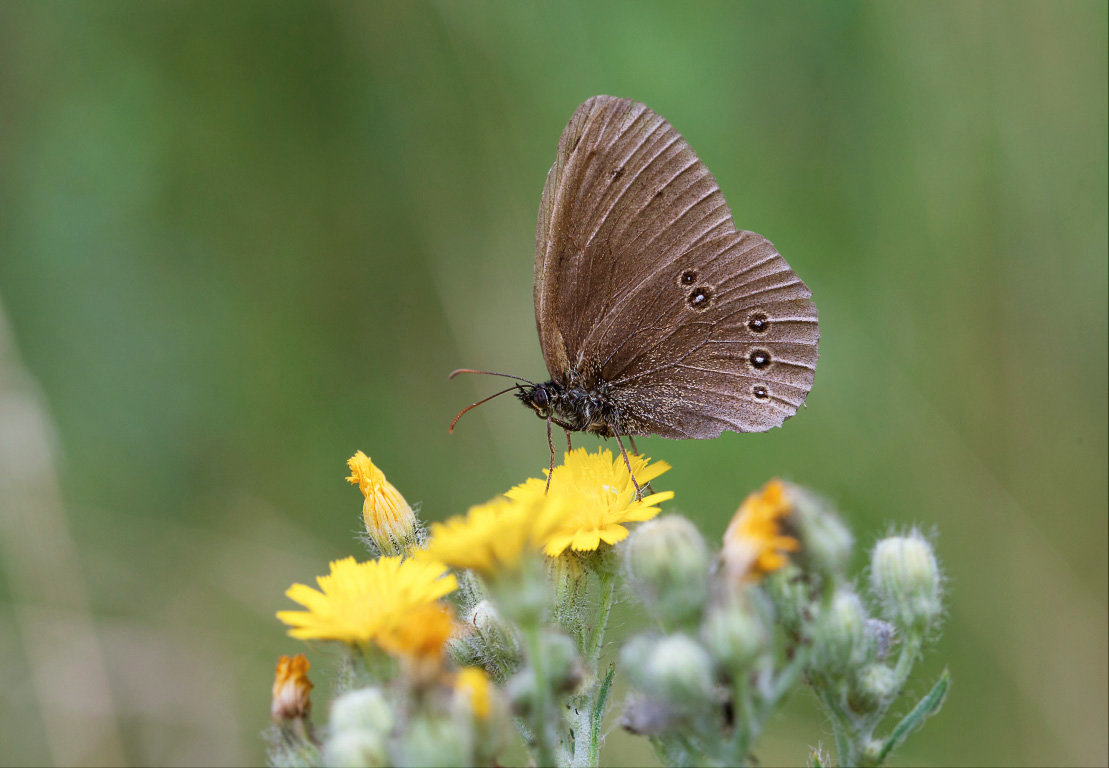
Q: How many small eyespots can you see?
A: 5